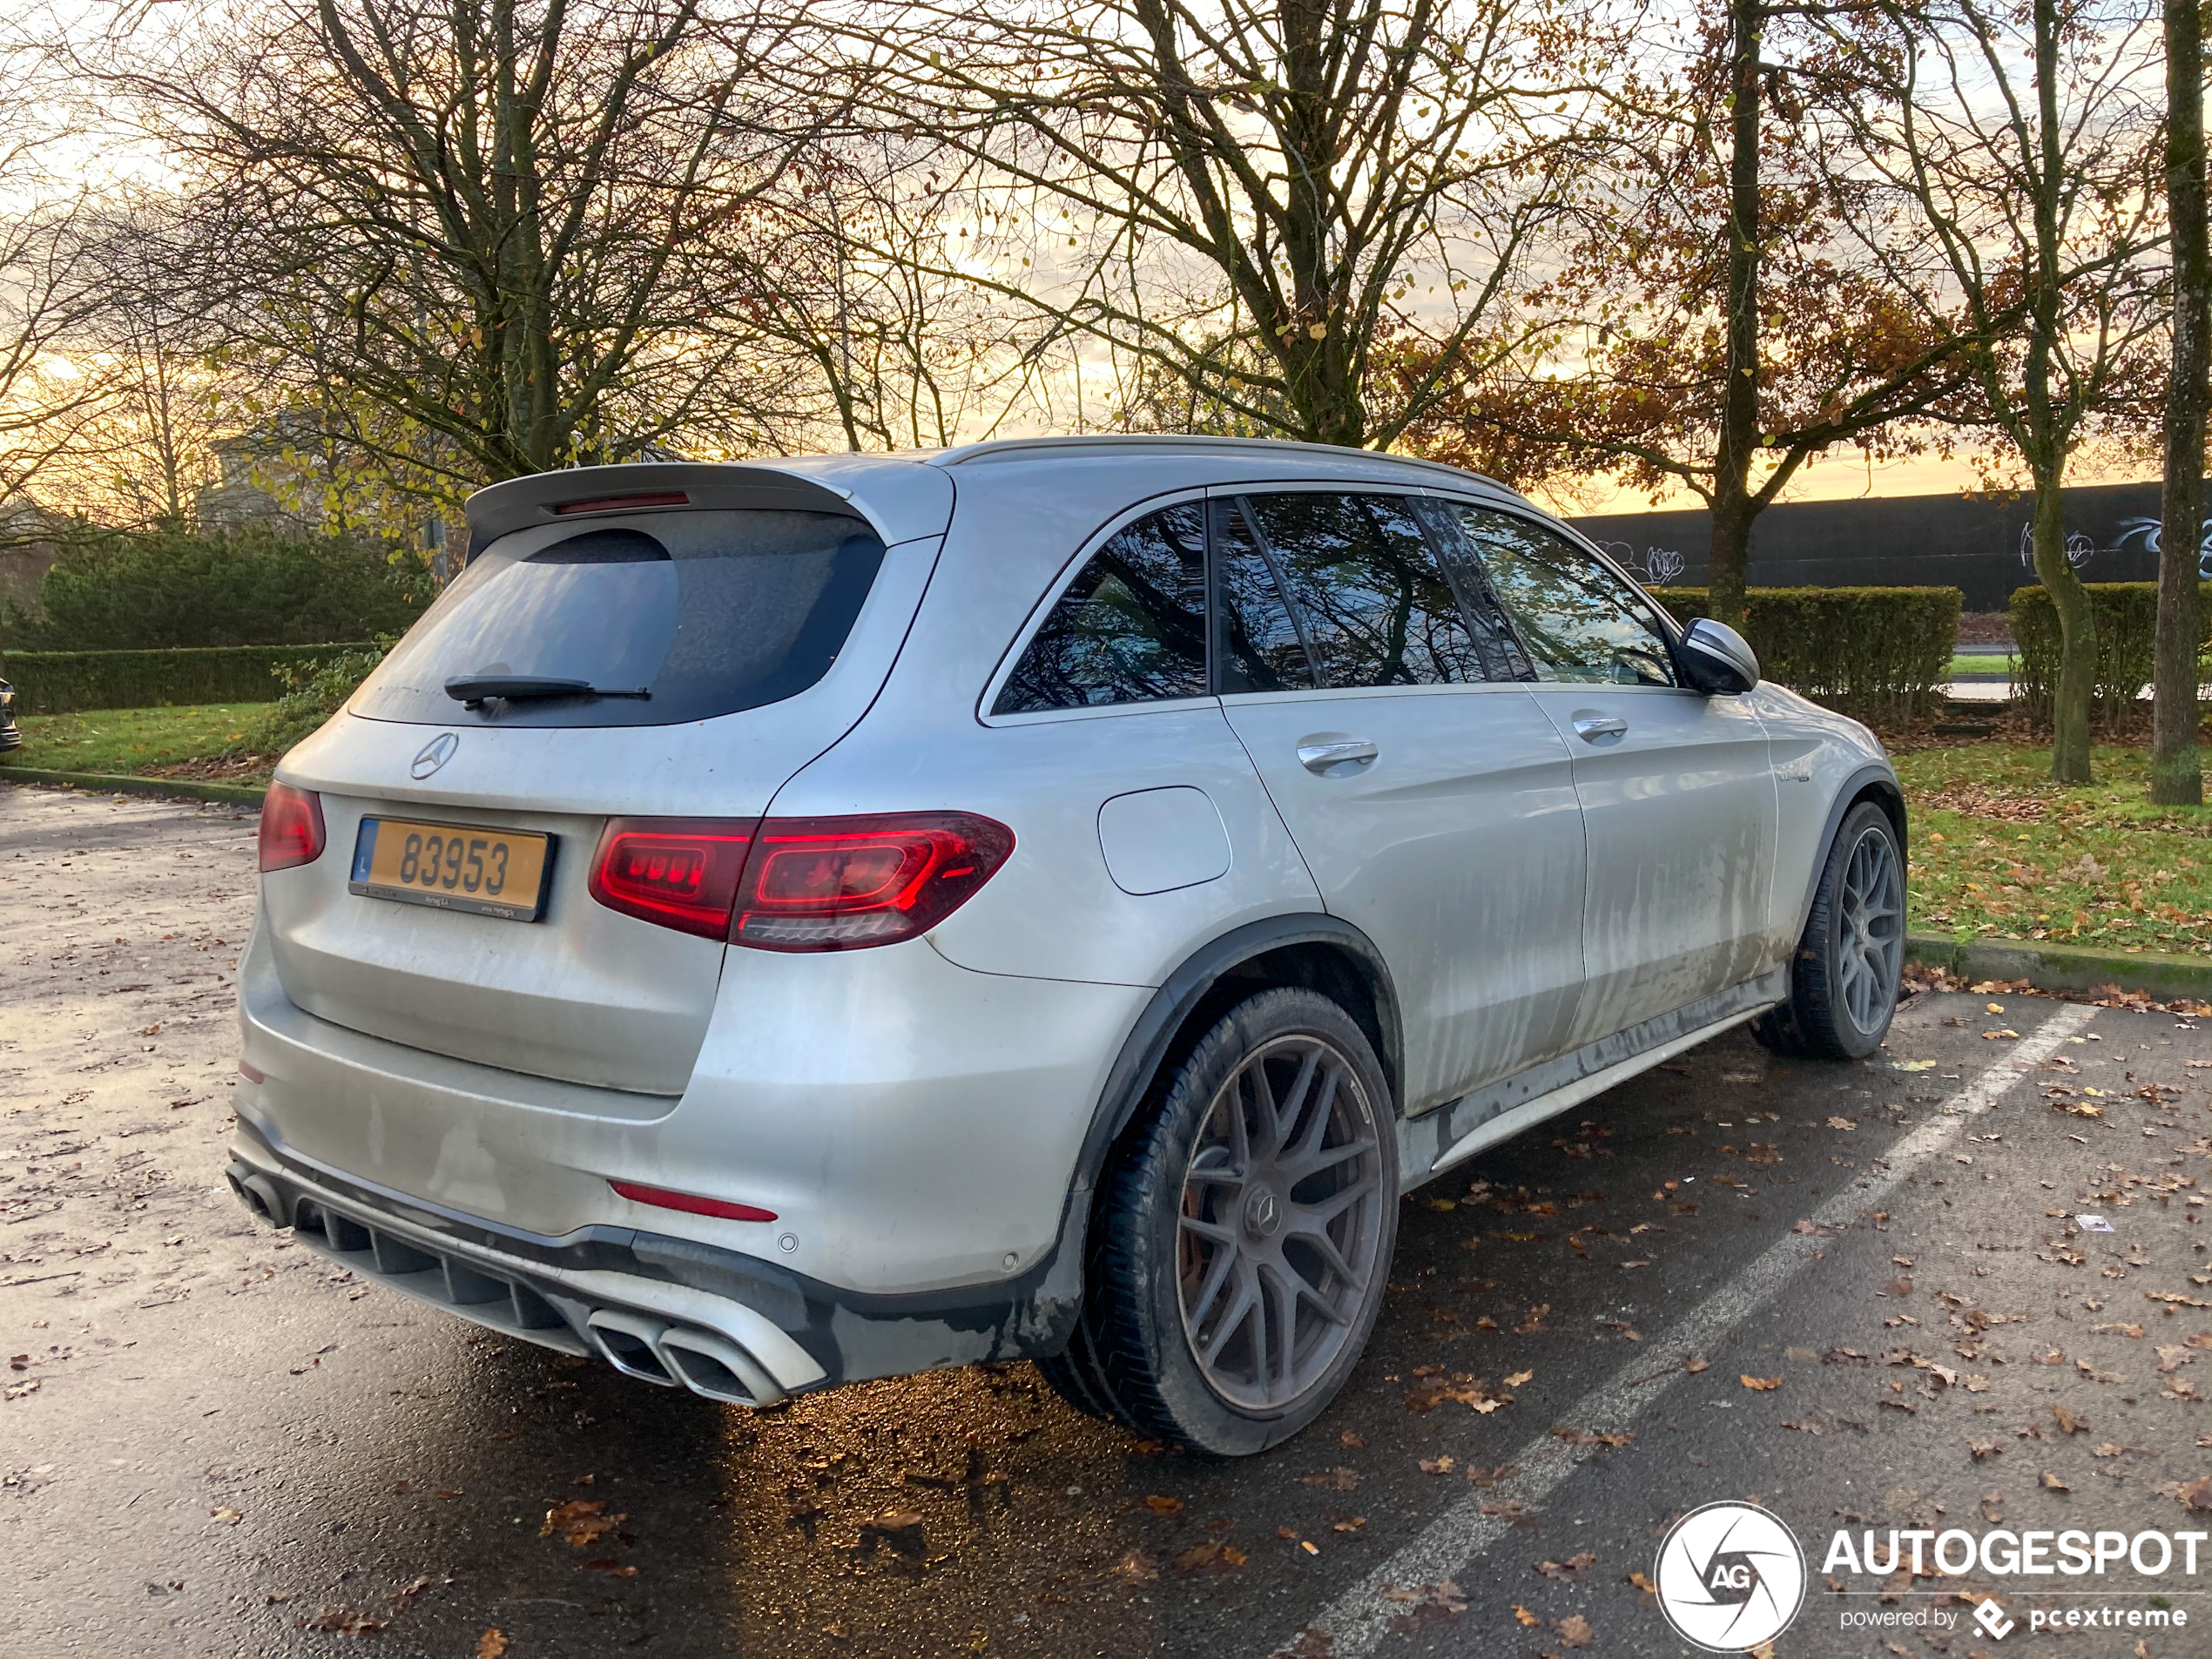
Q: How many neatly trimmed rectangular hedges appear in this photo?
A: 3